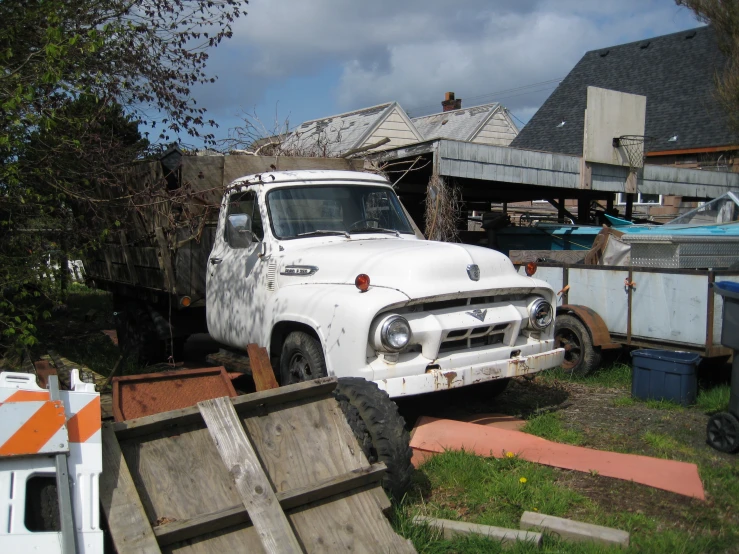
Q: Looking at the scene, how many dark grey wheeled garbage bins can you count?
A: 1